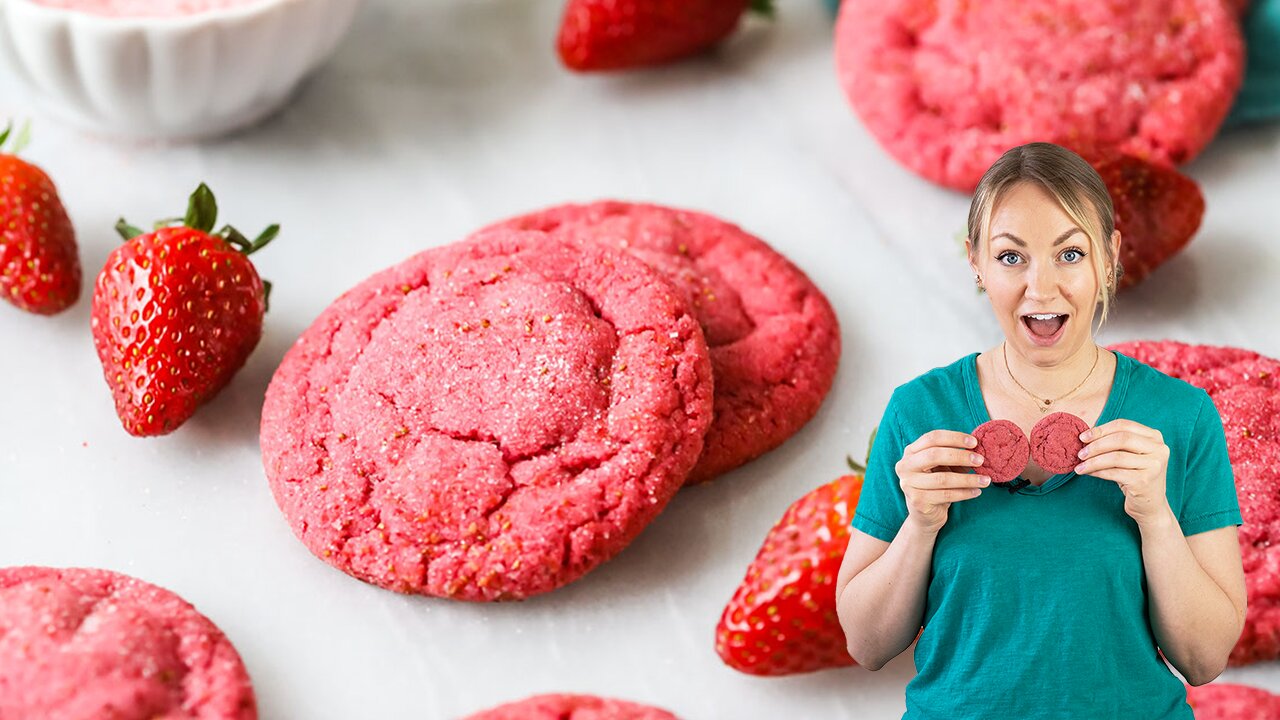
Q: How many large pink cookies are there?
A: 7